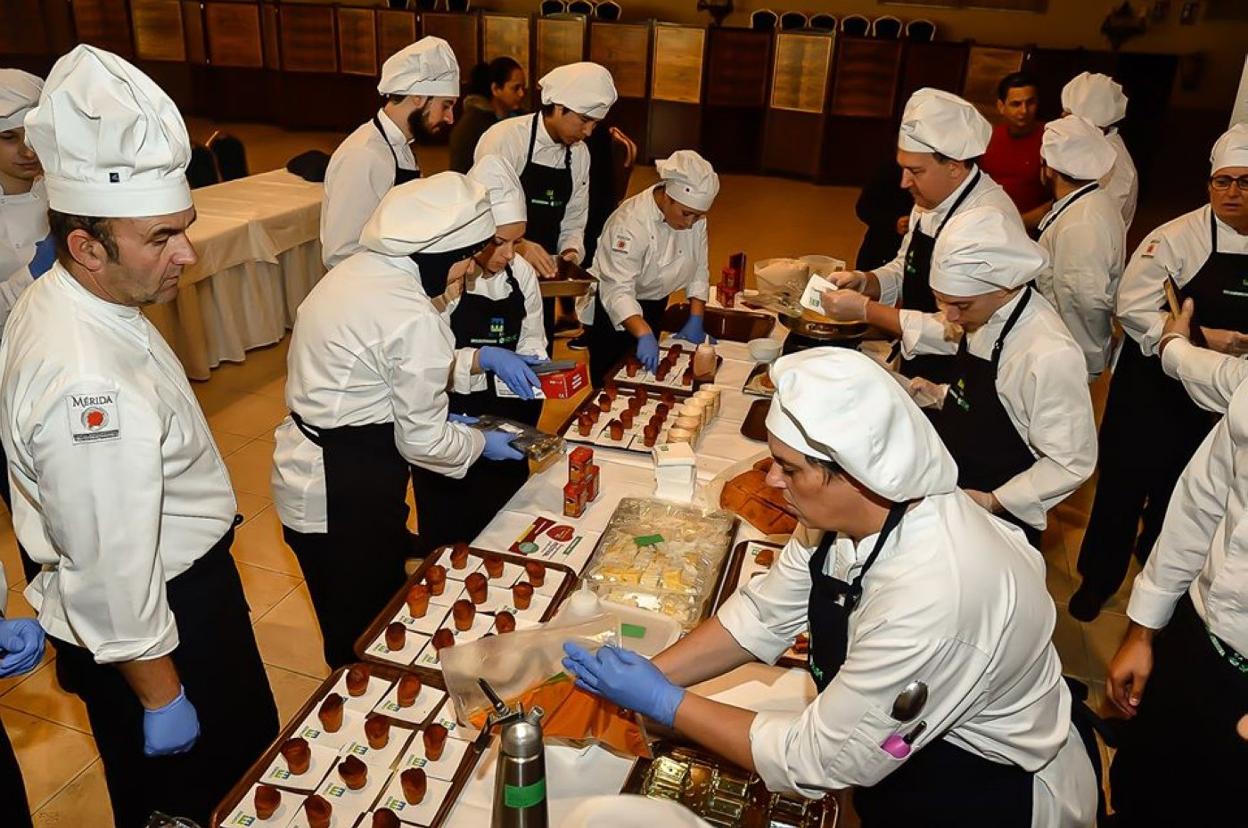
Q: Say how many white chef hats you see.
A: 13